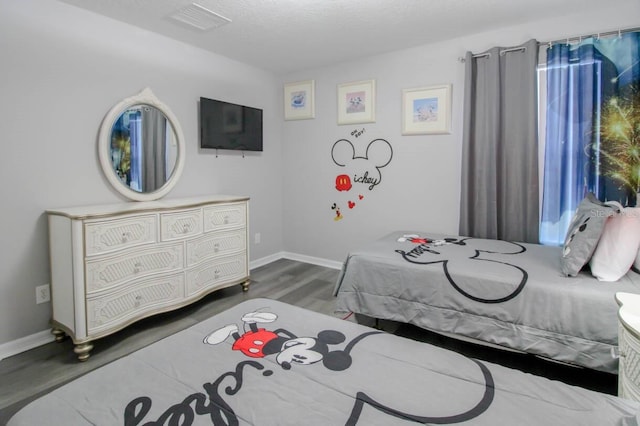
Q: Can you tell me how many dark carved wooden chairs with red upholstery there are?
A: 0